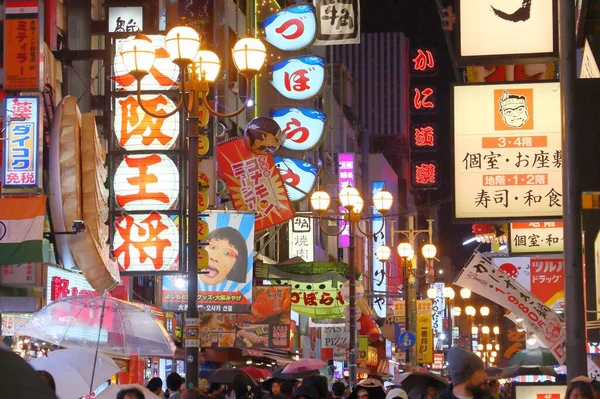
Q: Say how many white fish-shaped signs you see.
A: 4